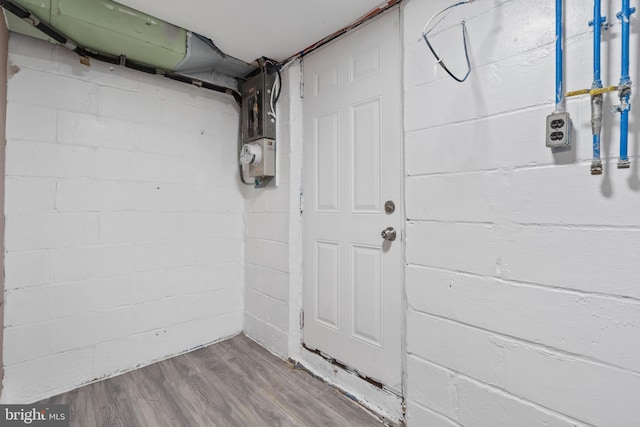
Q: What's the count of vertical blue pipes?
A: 3